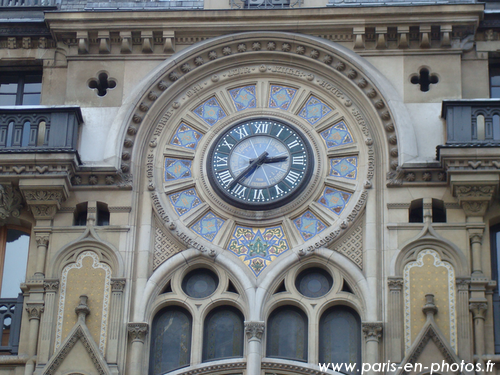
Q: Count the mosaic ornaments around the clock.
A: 13